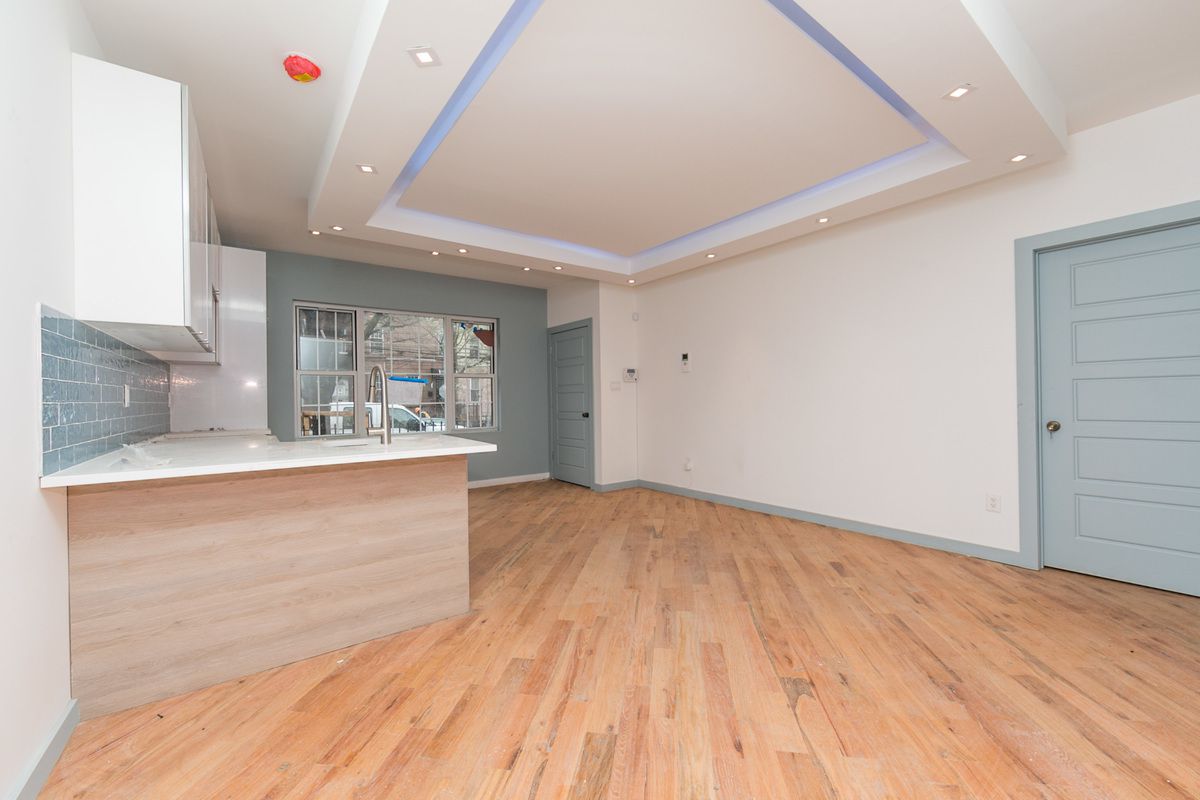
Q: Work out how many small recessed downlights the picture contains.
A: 13